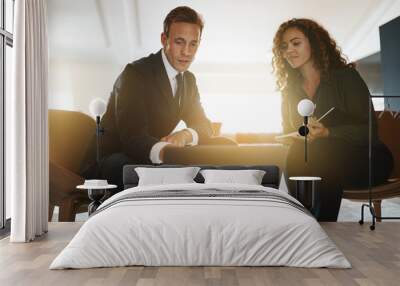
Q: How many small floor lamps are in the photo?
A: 2